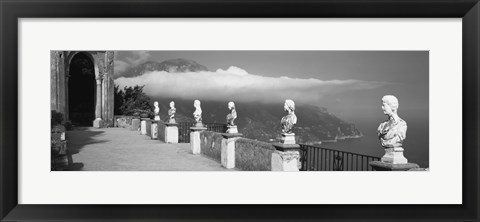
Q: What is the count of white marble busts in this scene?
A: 6